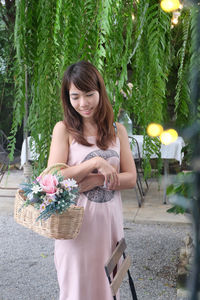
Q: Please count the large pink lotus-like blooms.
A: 1